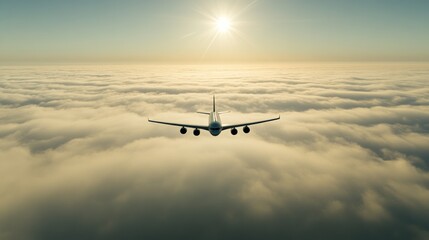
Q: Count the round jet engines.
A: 4